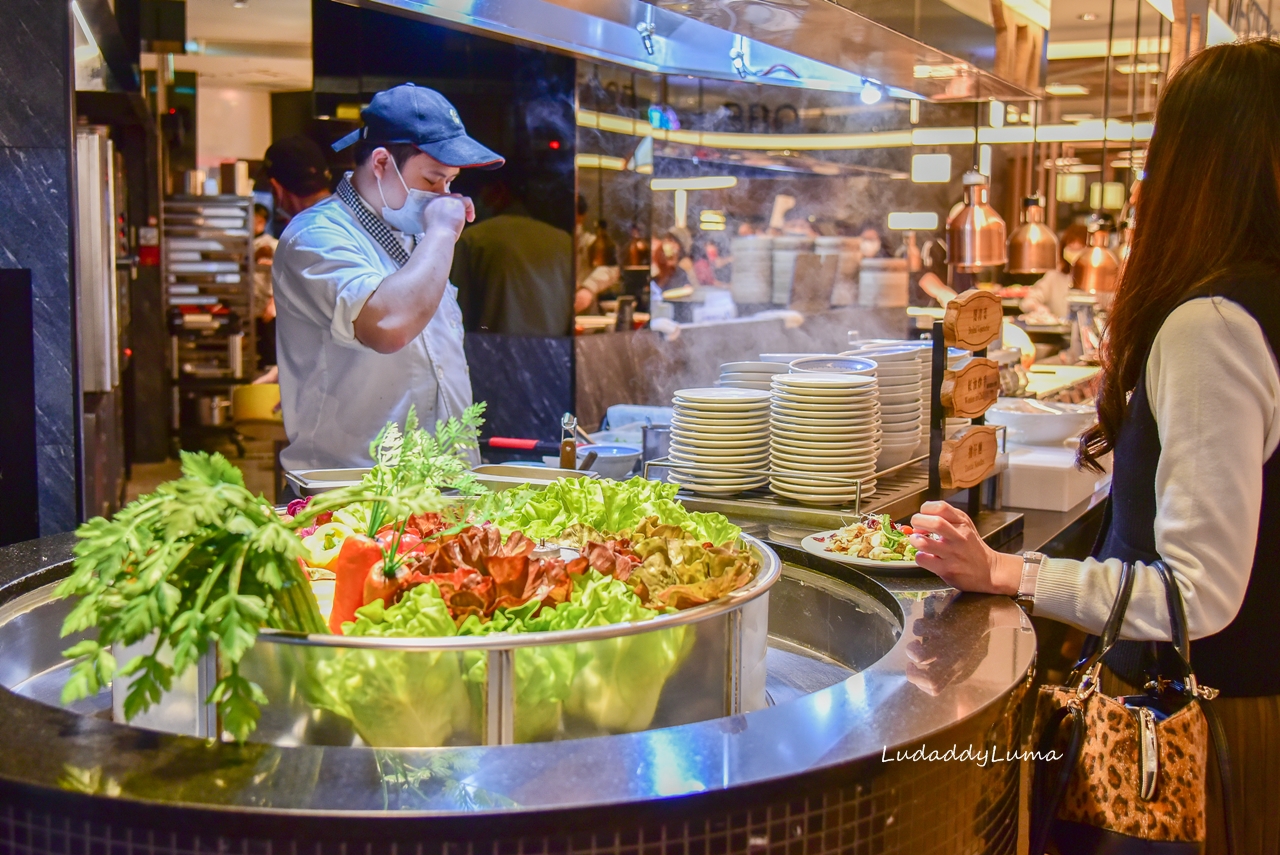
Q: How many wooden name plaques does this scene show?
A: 3